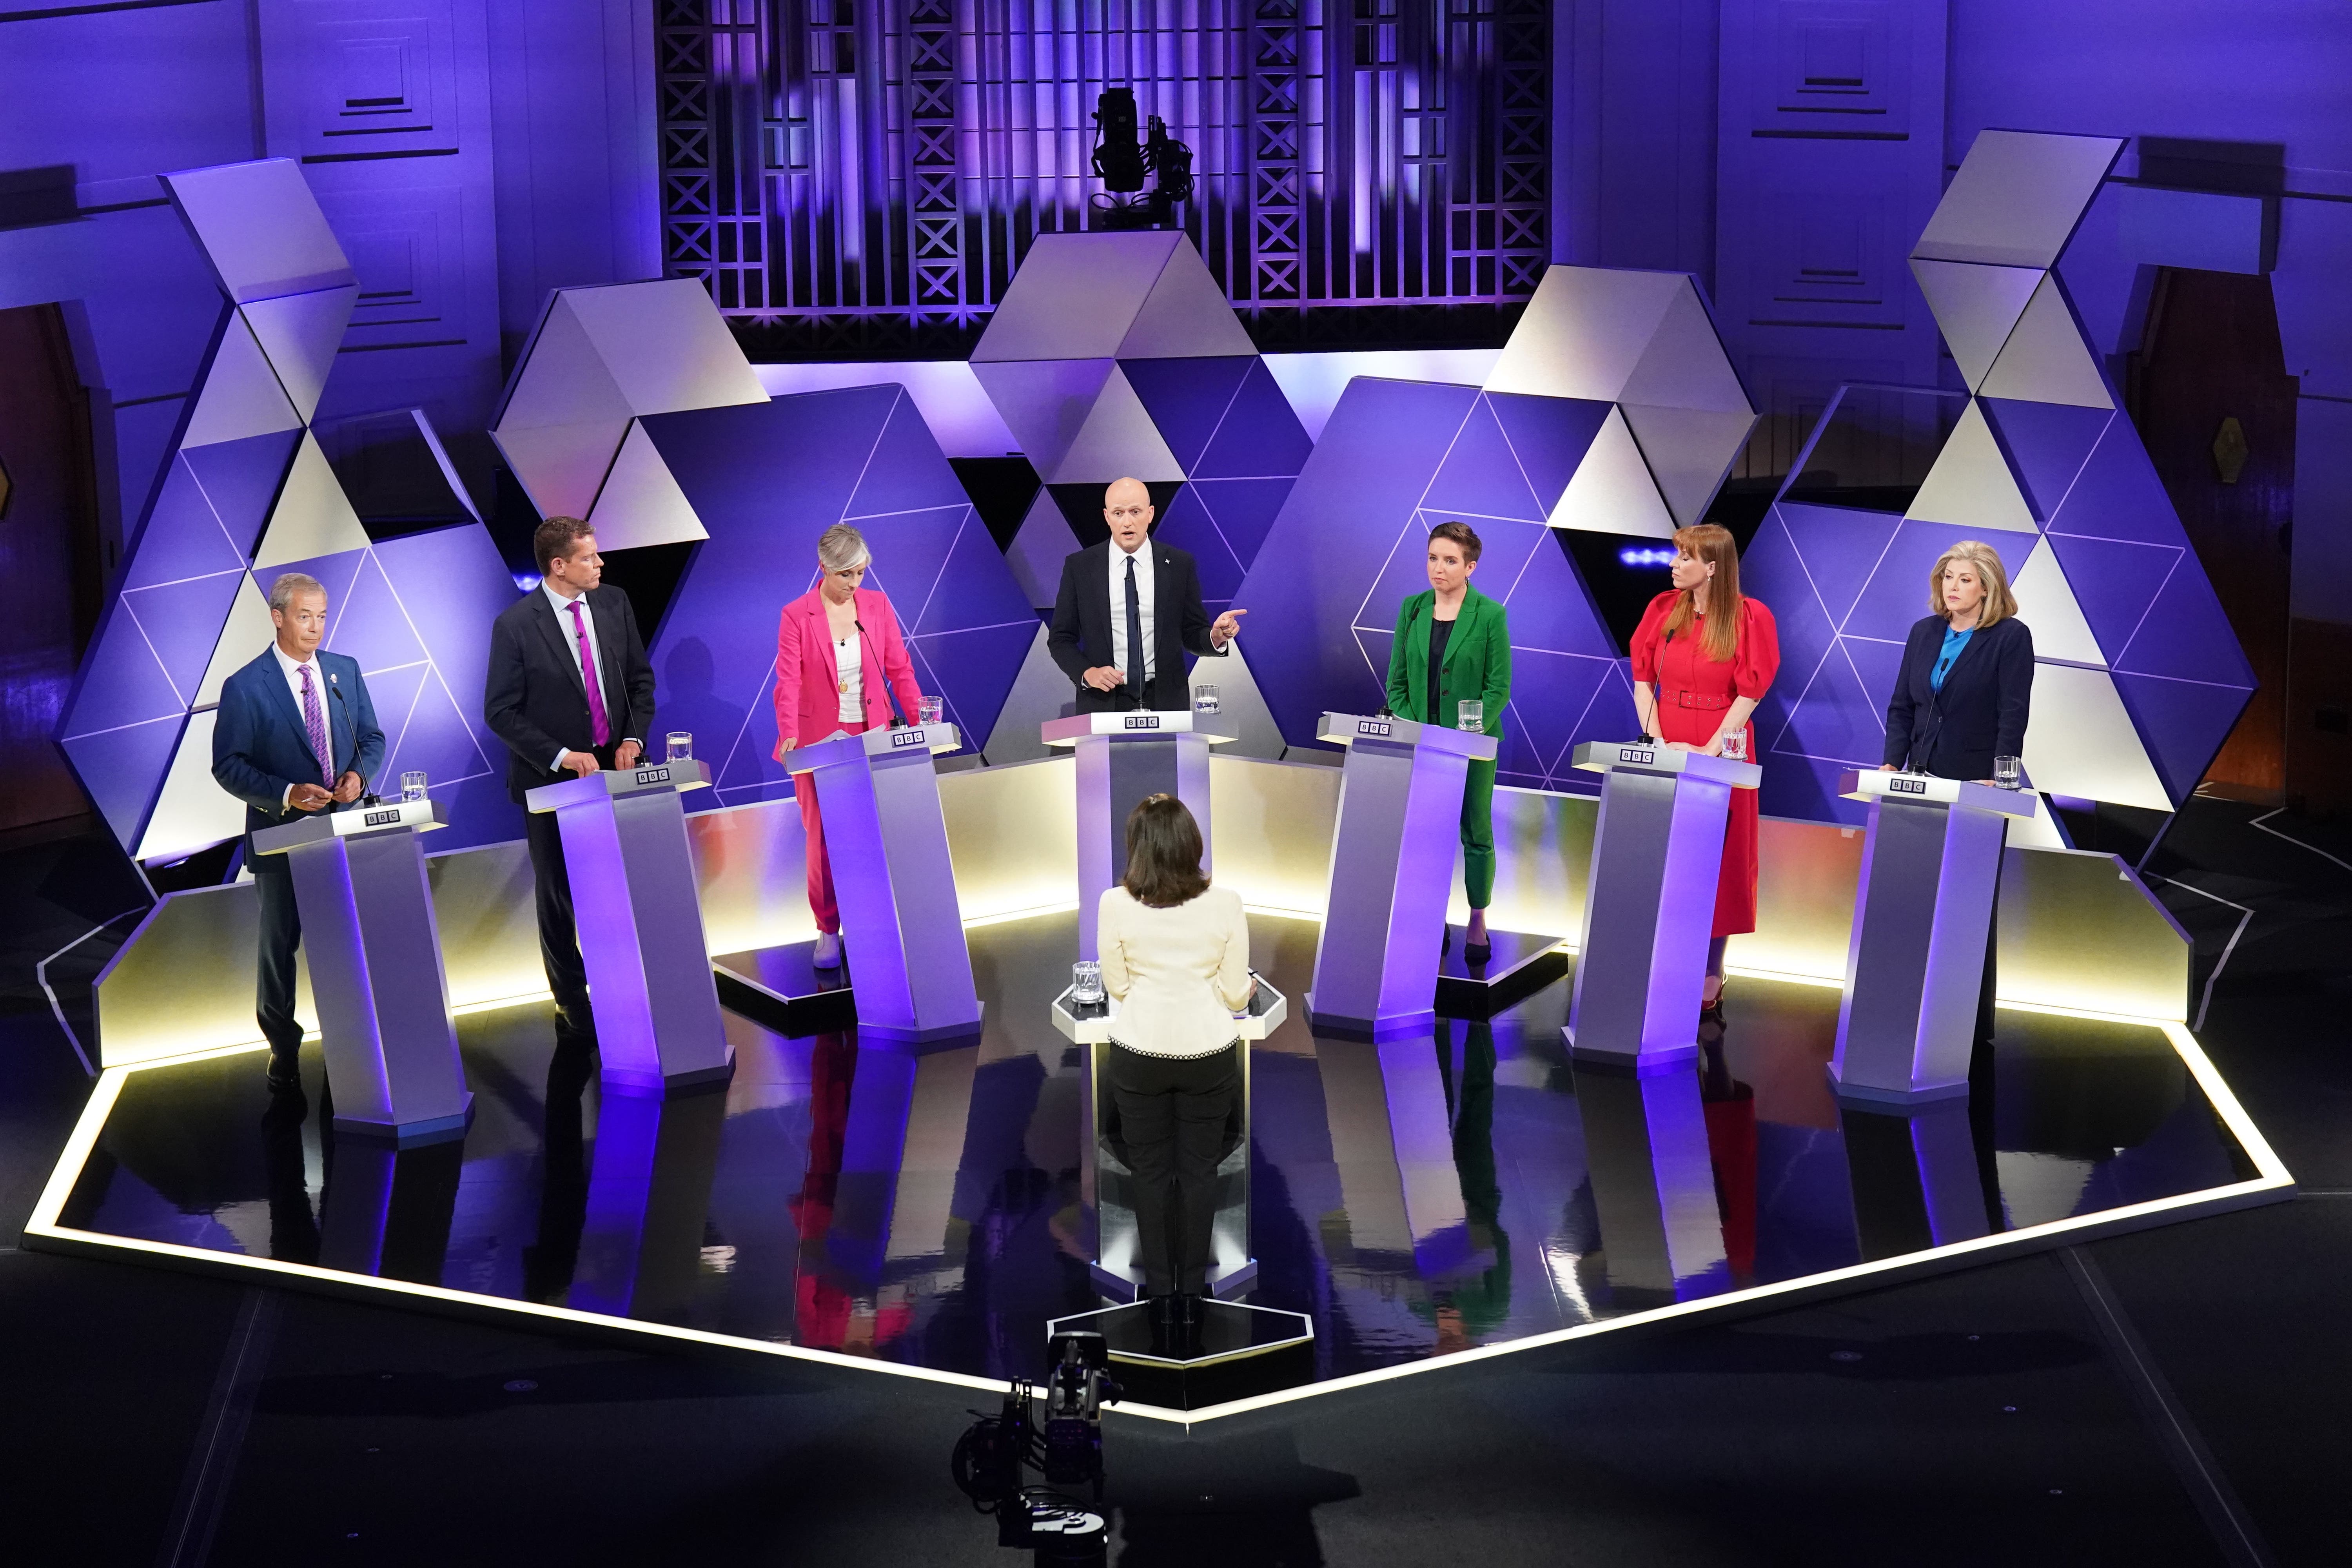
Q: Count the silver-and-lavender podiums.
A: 7